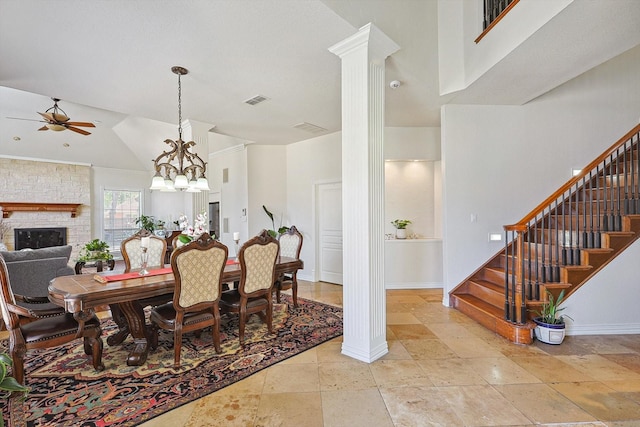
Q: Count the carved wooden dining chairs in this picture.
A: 6